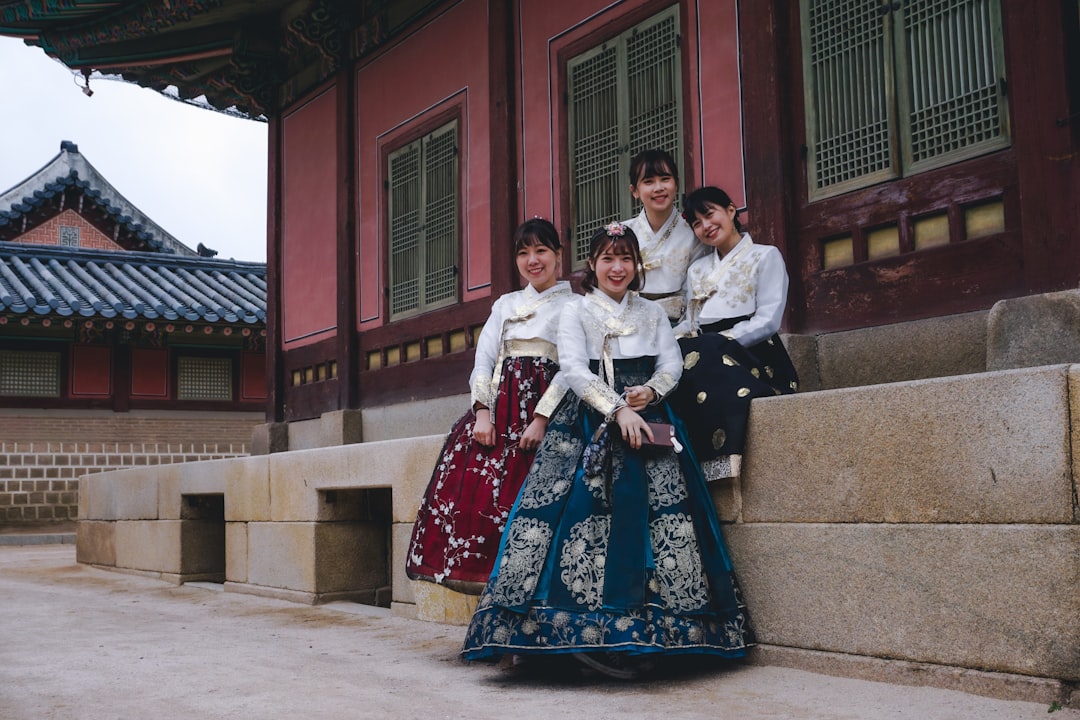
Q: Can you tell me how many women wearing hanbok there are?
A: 4